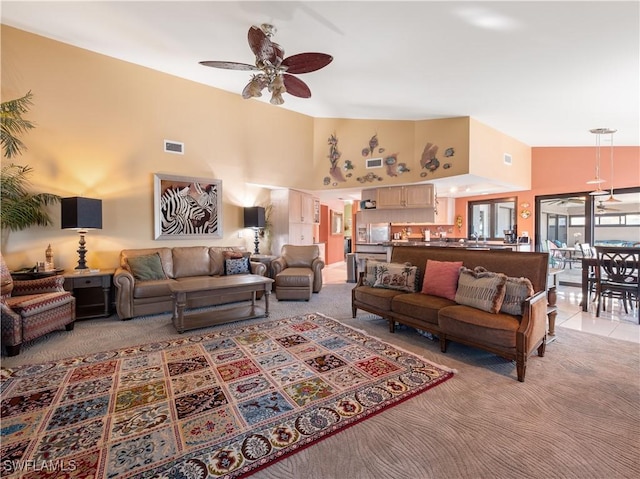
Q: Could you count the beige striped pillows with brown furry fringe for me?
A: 2